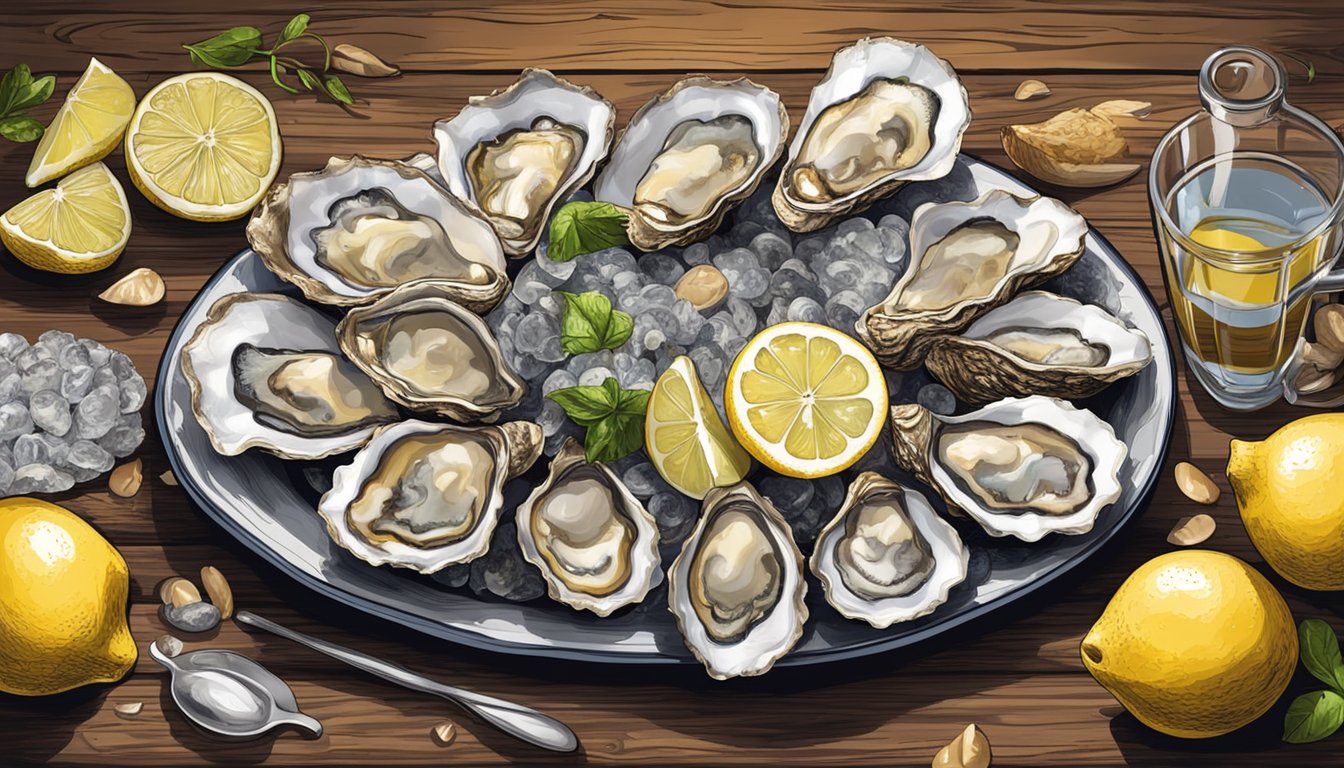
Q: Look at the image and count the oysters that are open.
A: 13